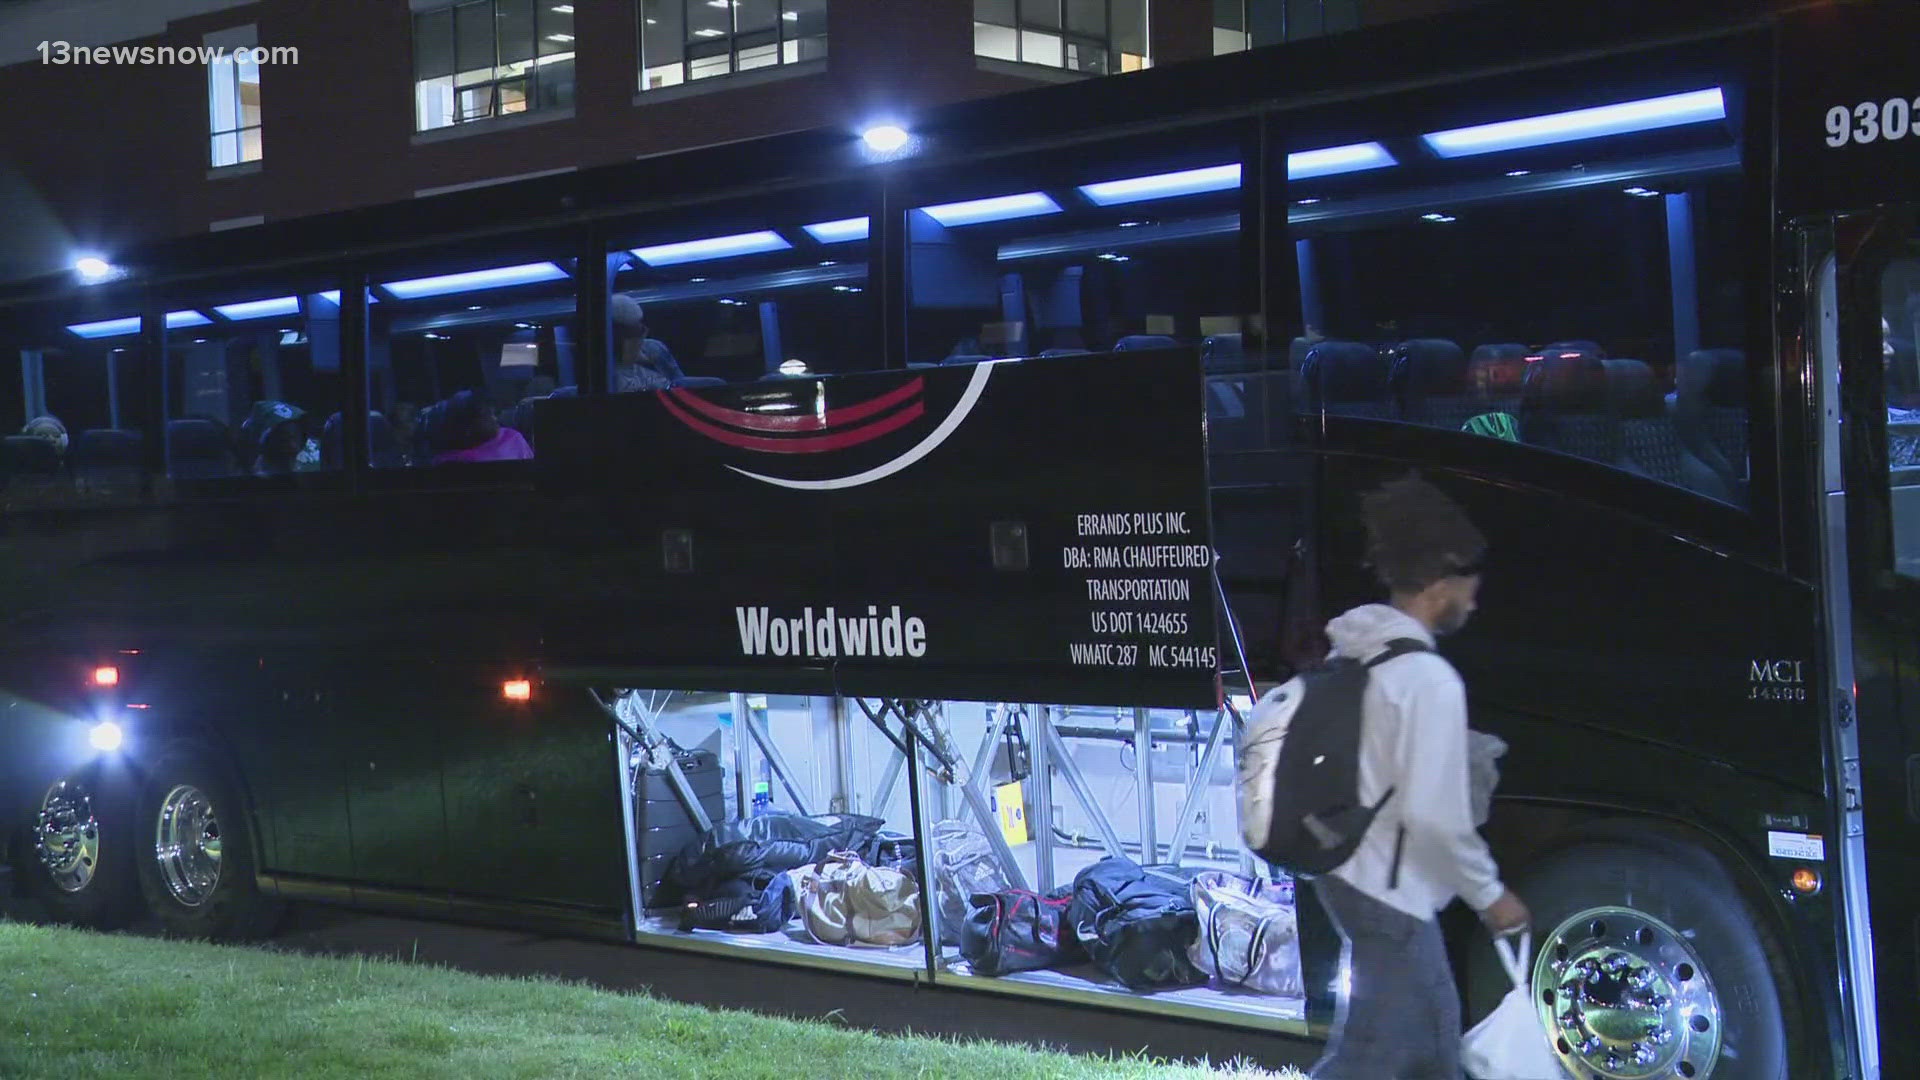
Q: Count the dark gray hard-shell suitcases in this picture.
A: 1